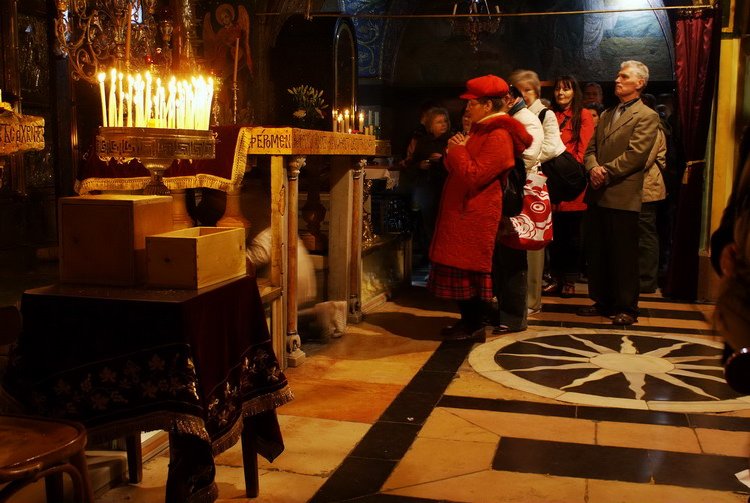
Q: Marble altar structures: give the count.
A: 1